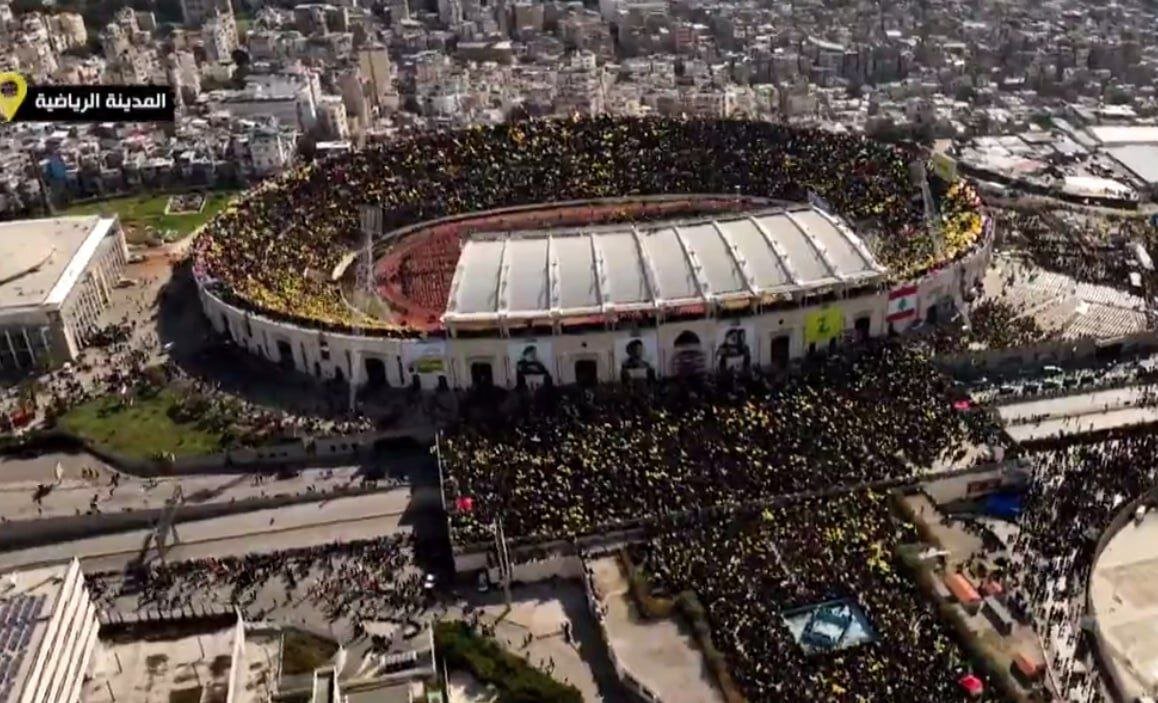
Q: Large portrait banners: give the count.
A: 3